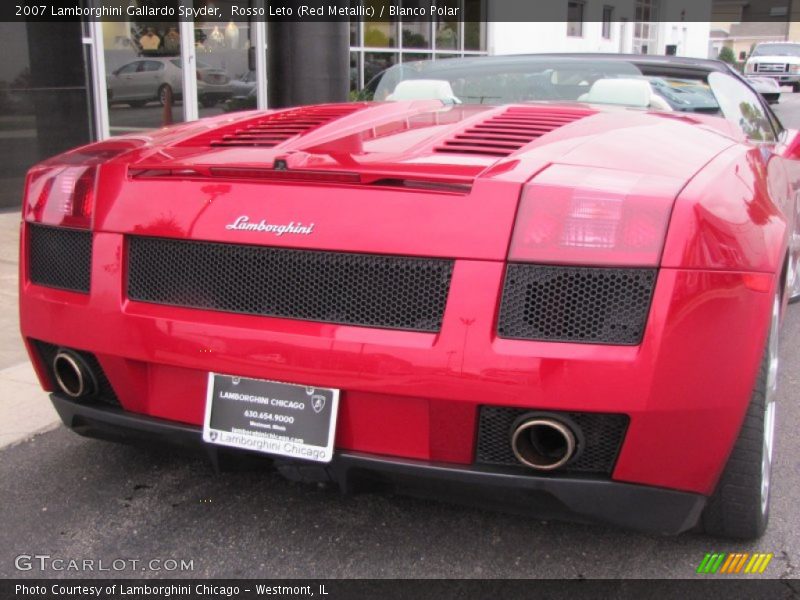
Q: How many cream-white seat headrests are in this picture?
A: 2